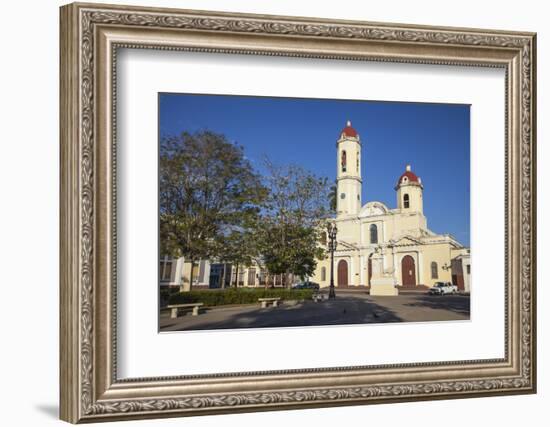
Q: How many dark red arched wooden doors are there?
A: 3